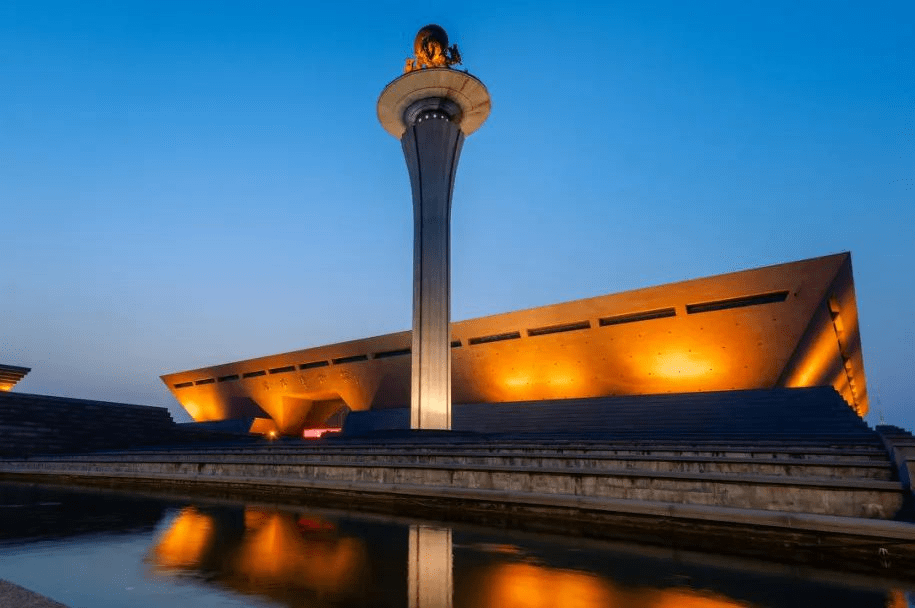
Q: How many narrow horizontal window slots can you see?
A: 13